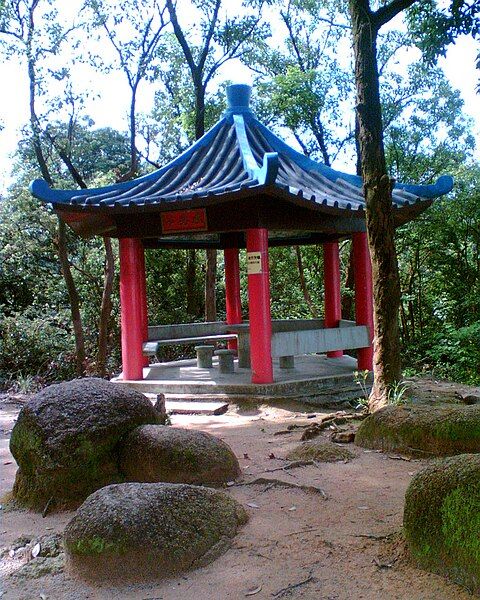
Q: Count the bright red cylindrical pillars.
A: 6